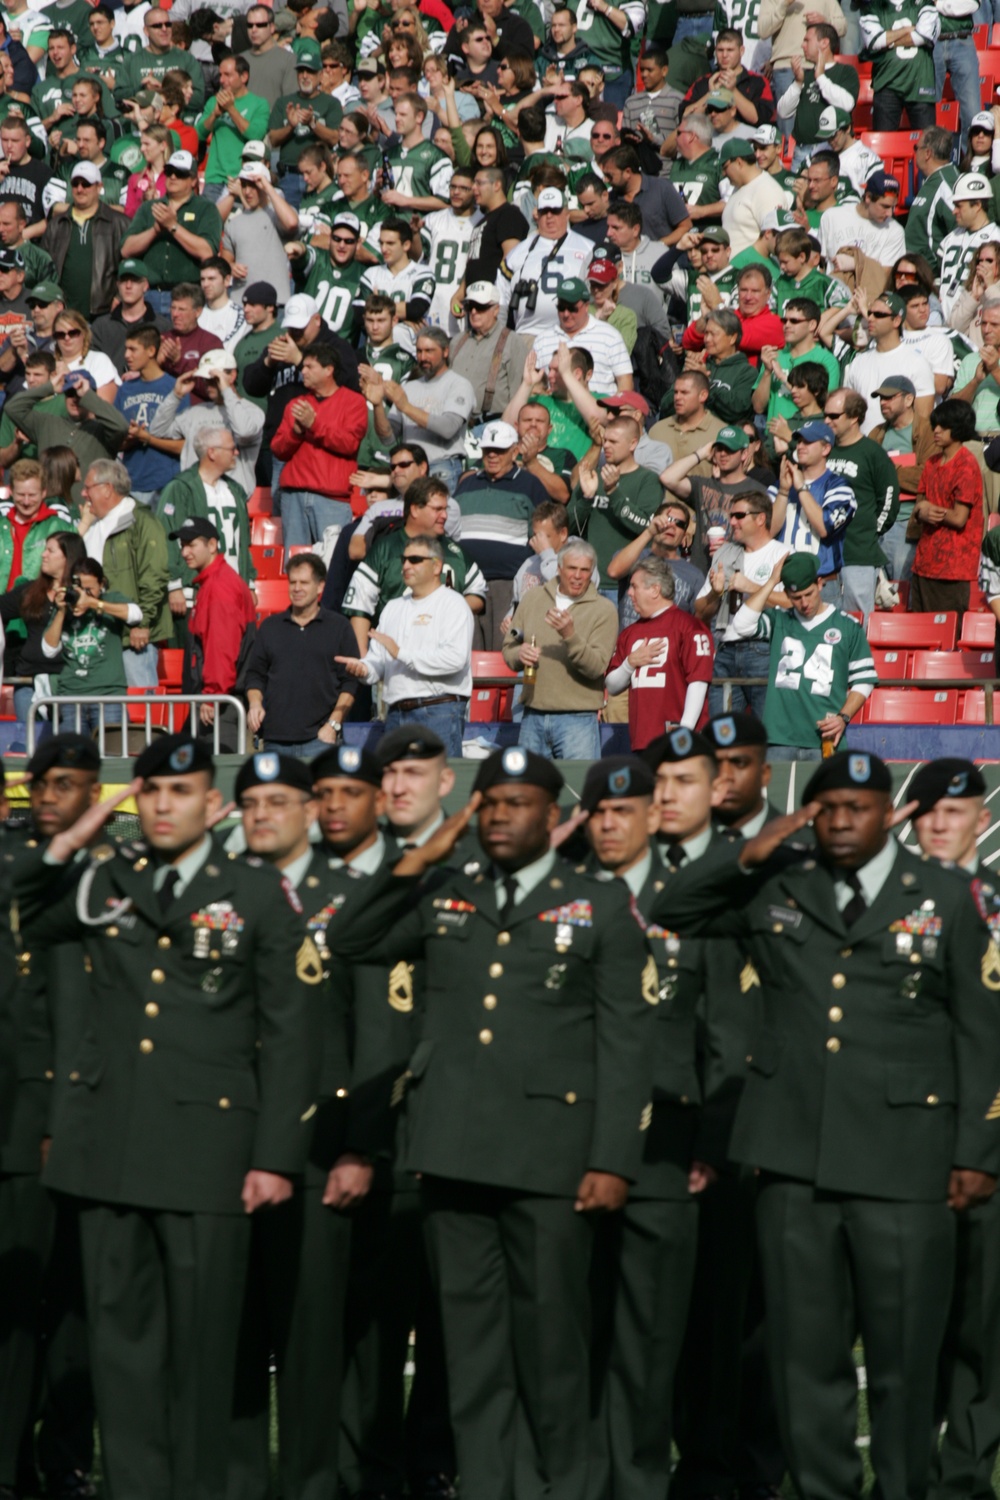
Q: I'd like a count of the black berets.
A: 11